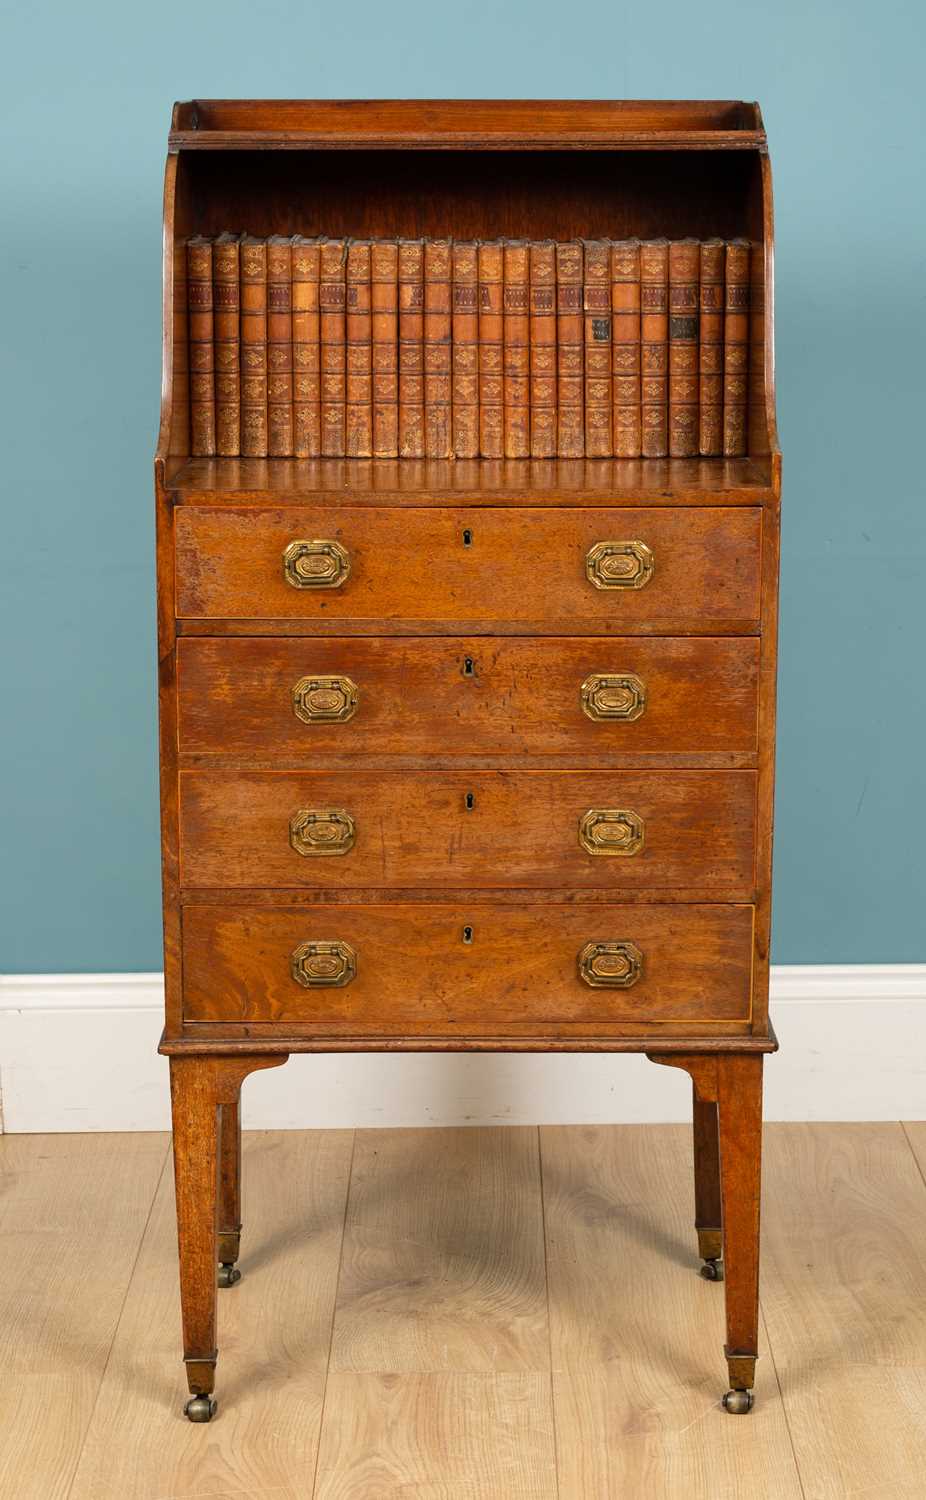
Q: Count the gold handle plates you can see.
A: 8